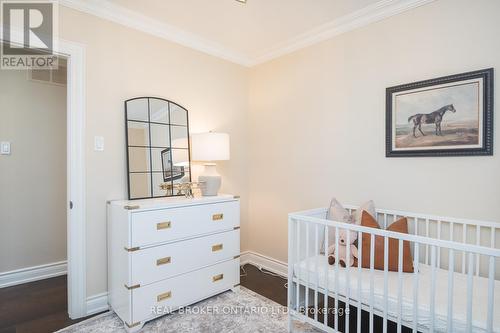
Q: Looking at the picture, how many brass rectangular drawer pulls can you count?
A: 6